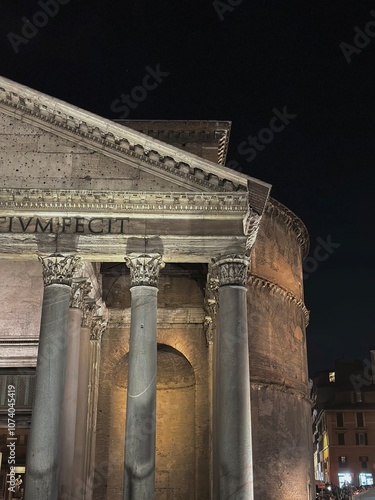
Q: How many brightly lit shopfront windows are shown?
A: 2